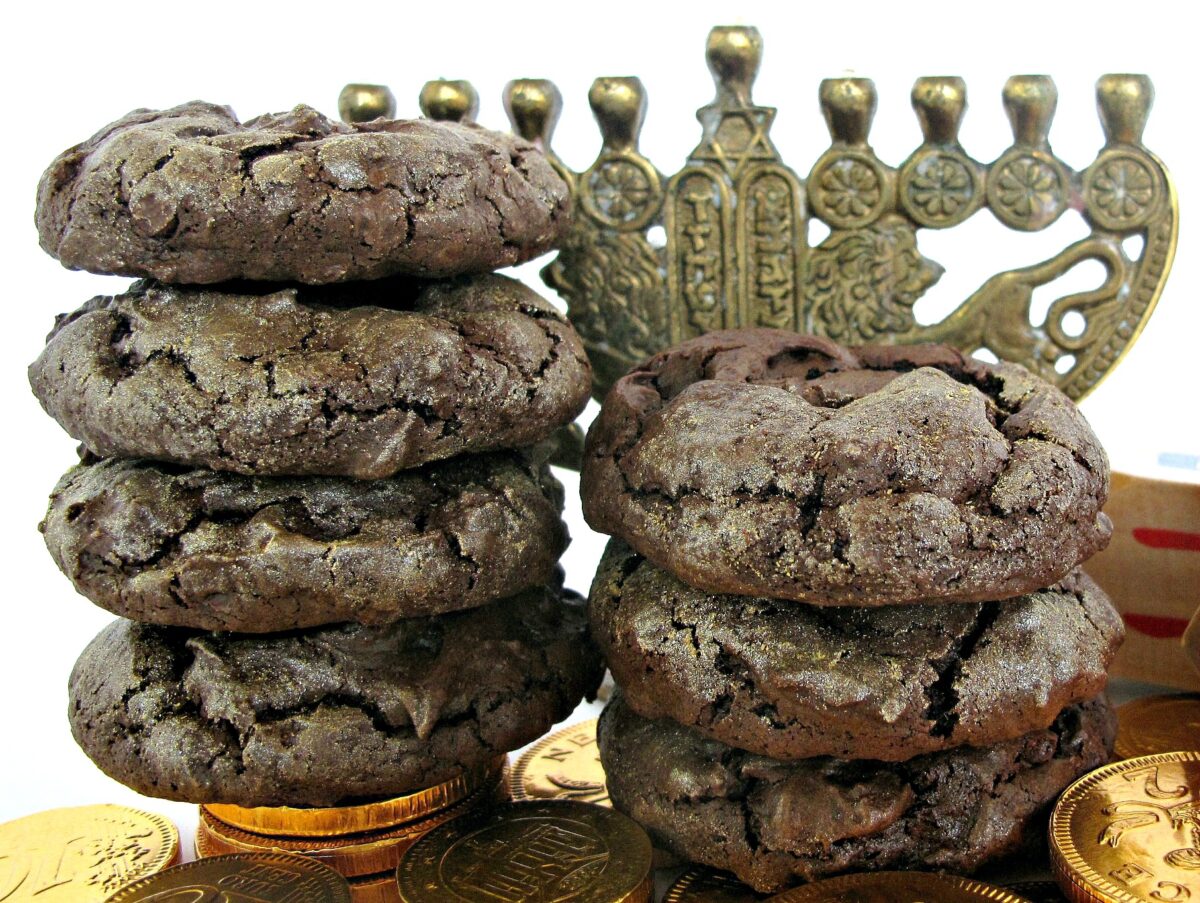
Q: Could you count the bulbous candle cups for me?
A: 9